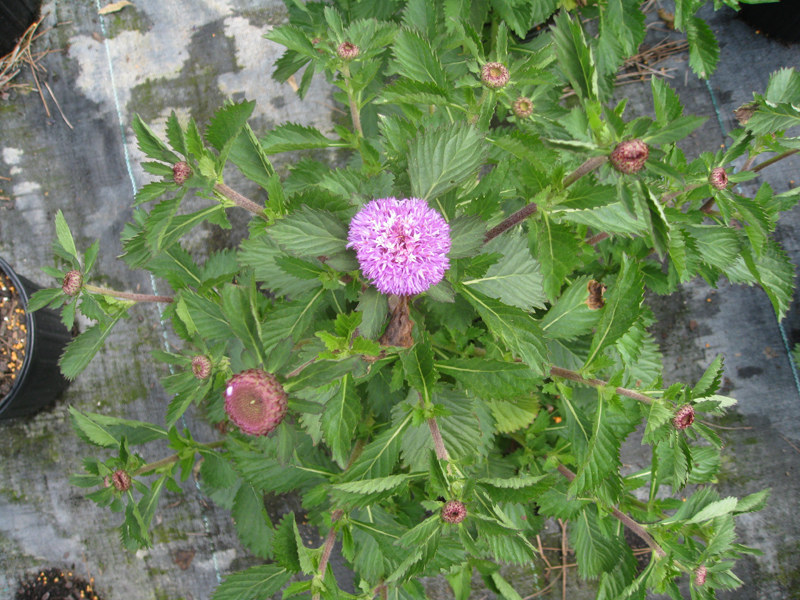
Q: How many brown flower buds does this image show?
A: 13